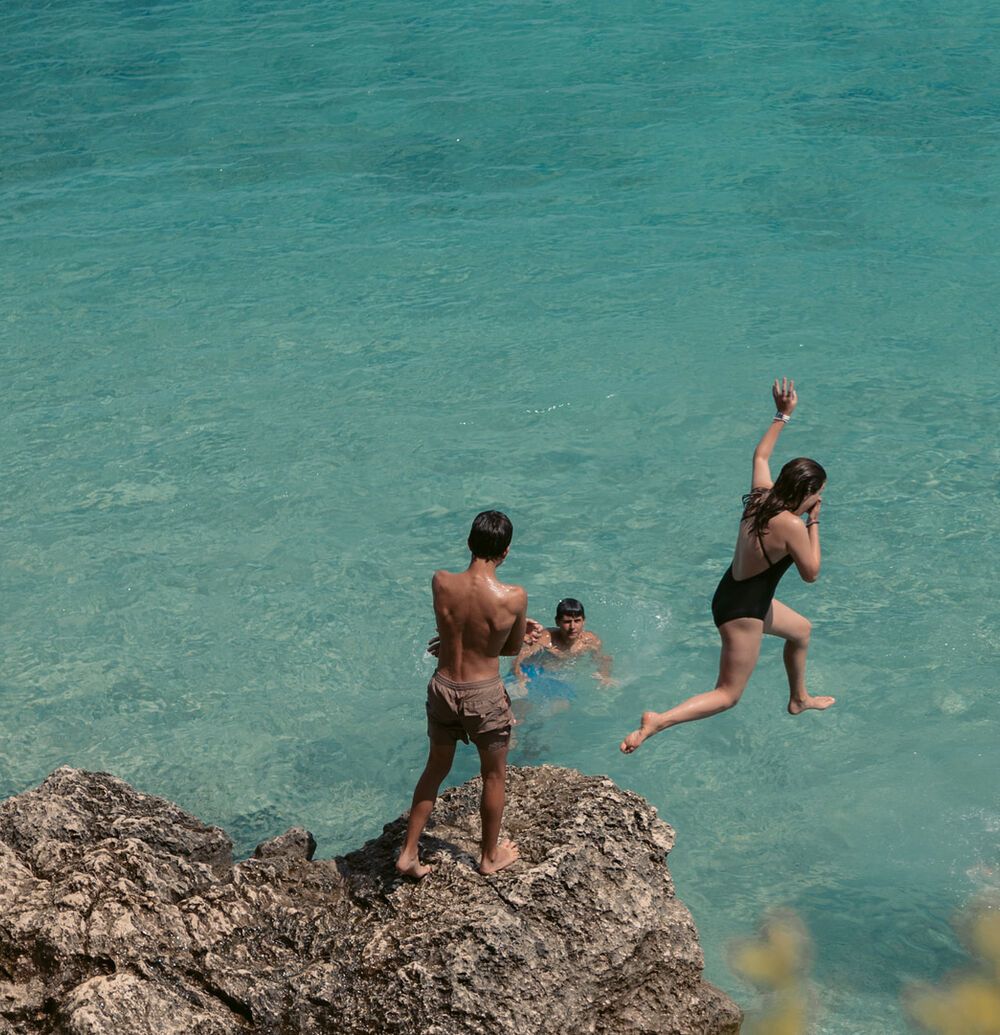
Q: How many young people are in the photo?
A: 3